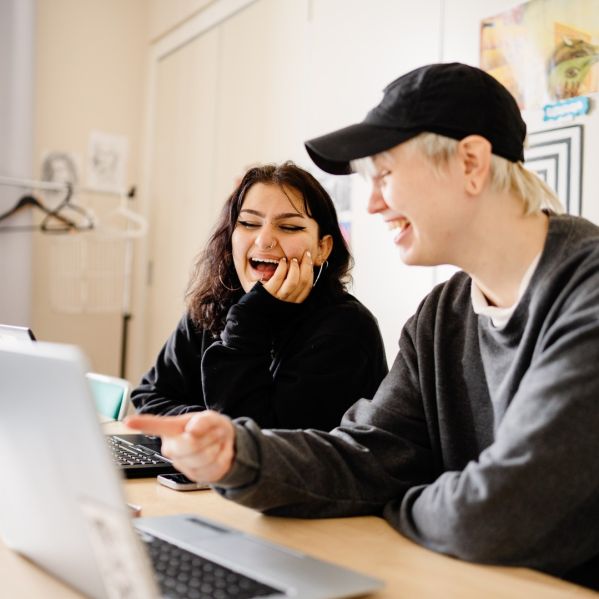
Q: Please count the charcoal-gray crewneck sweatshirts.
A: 1